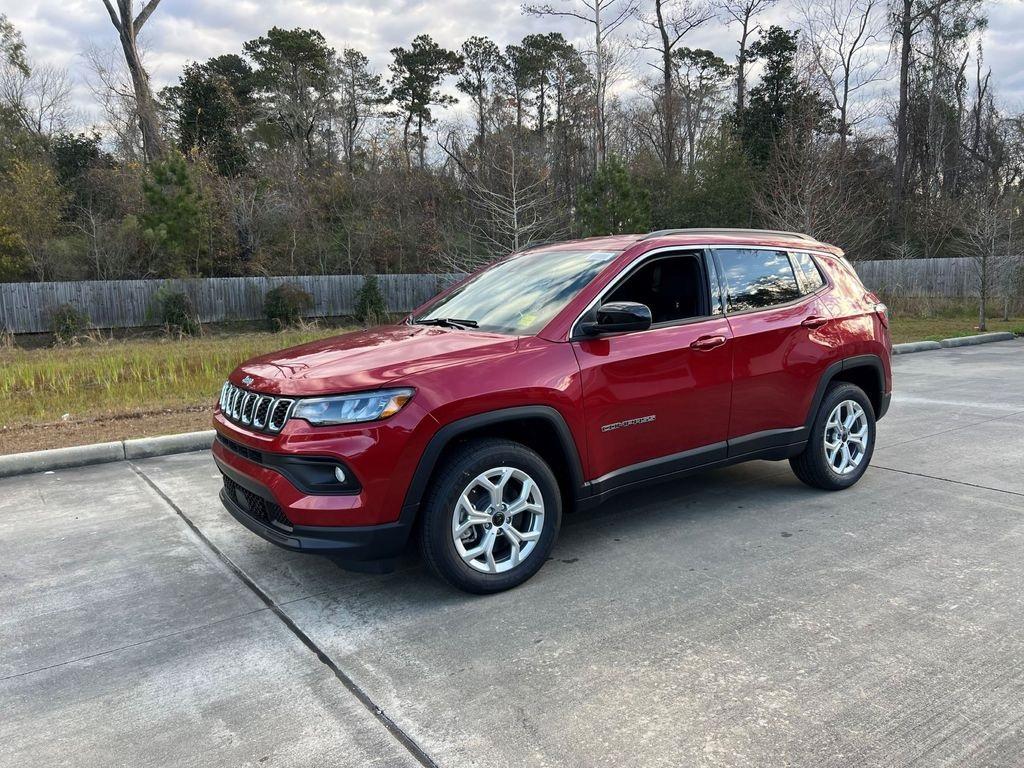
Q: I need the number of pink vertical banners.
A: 0